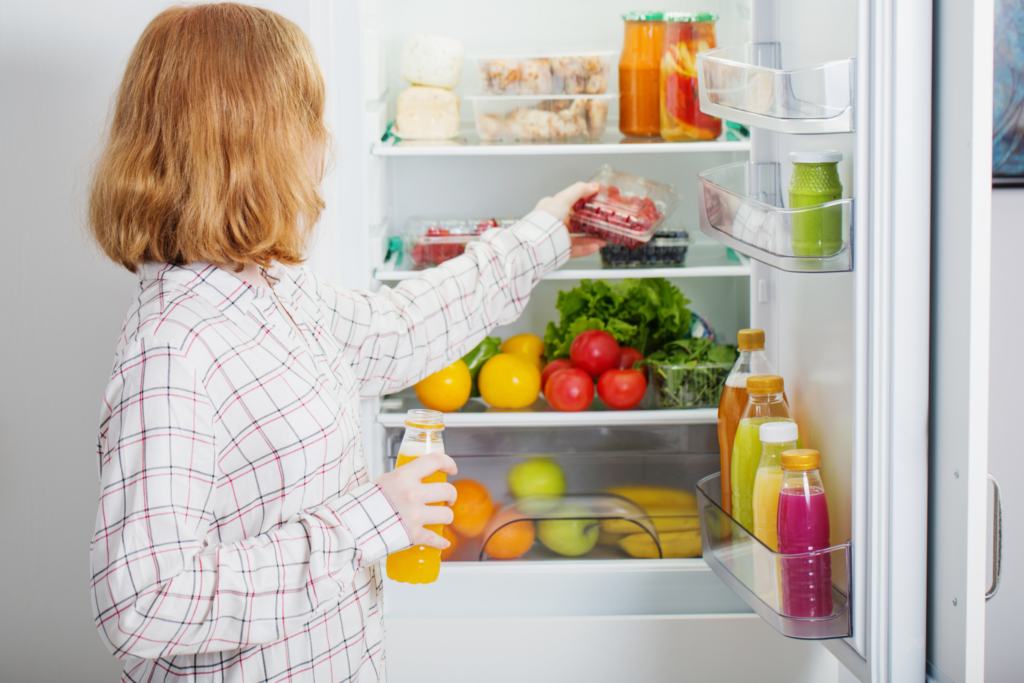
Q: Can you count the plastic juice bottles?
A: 5